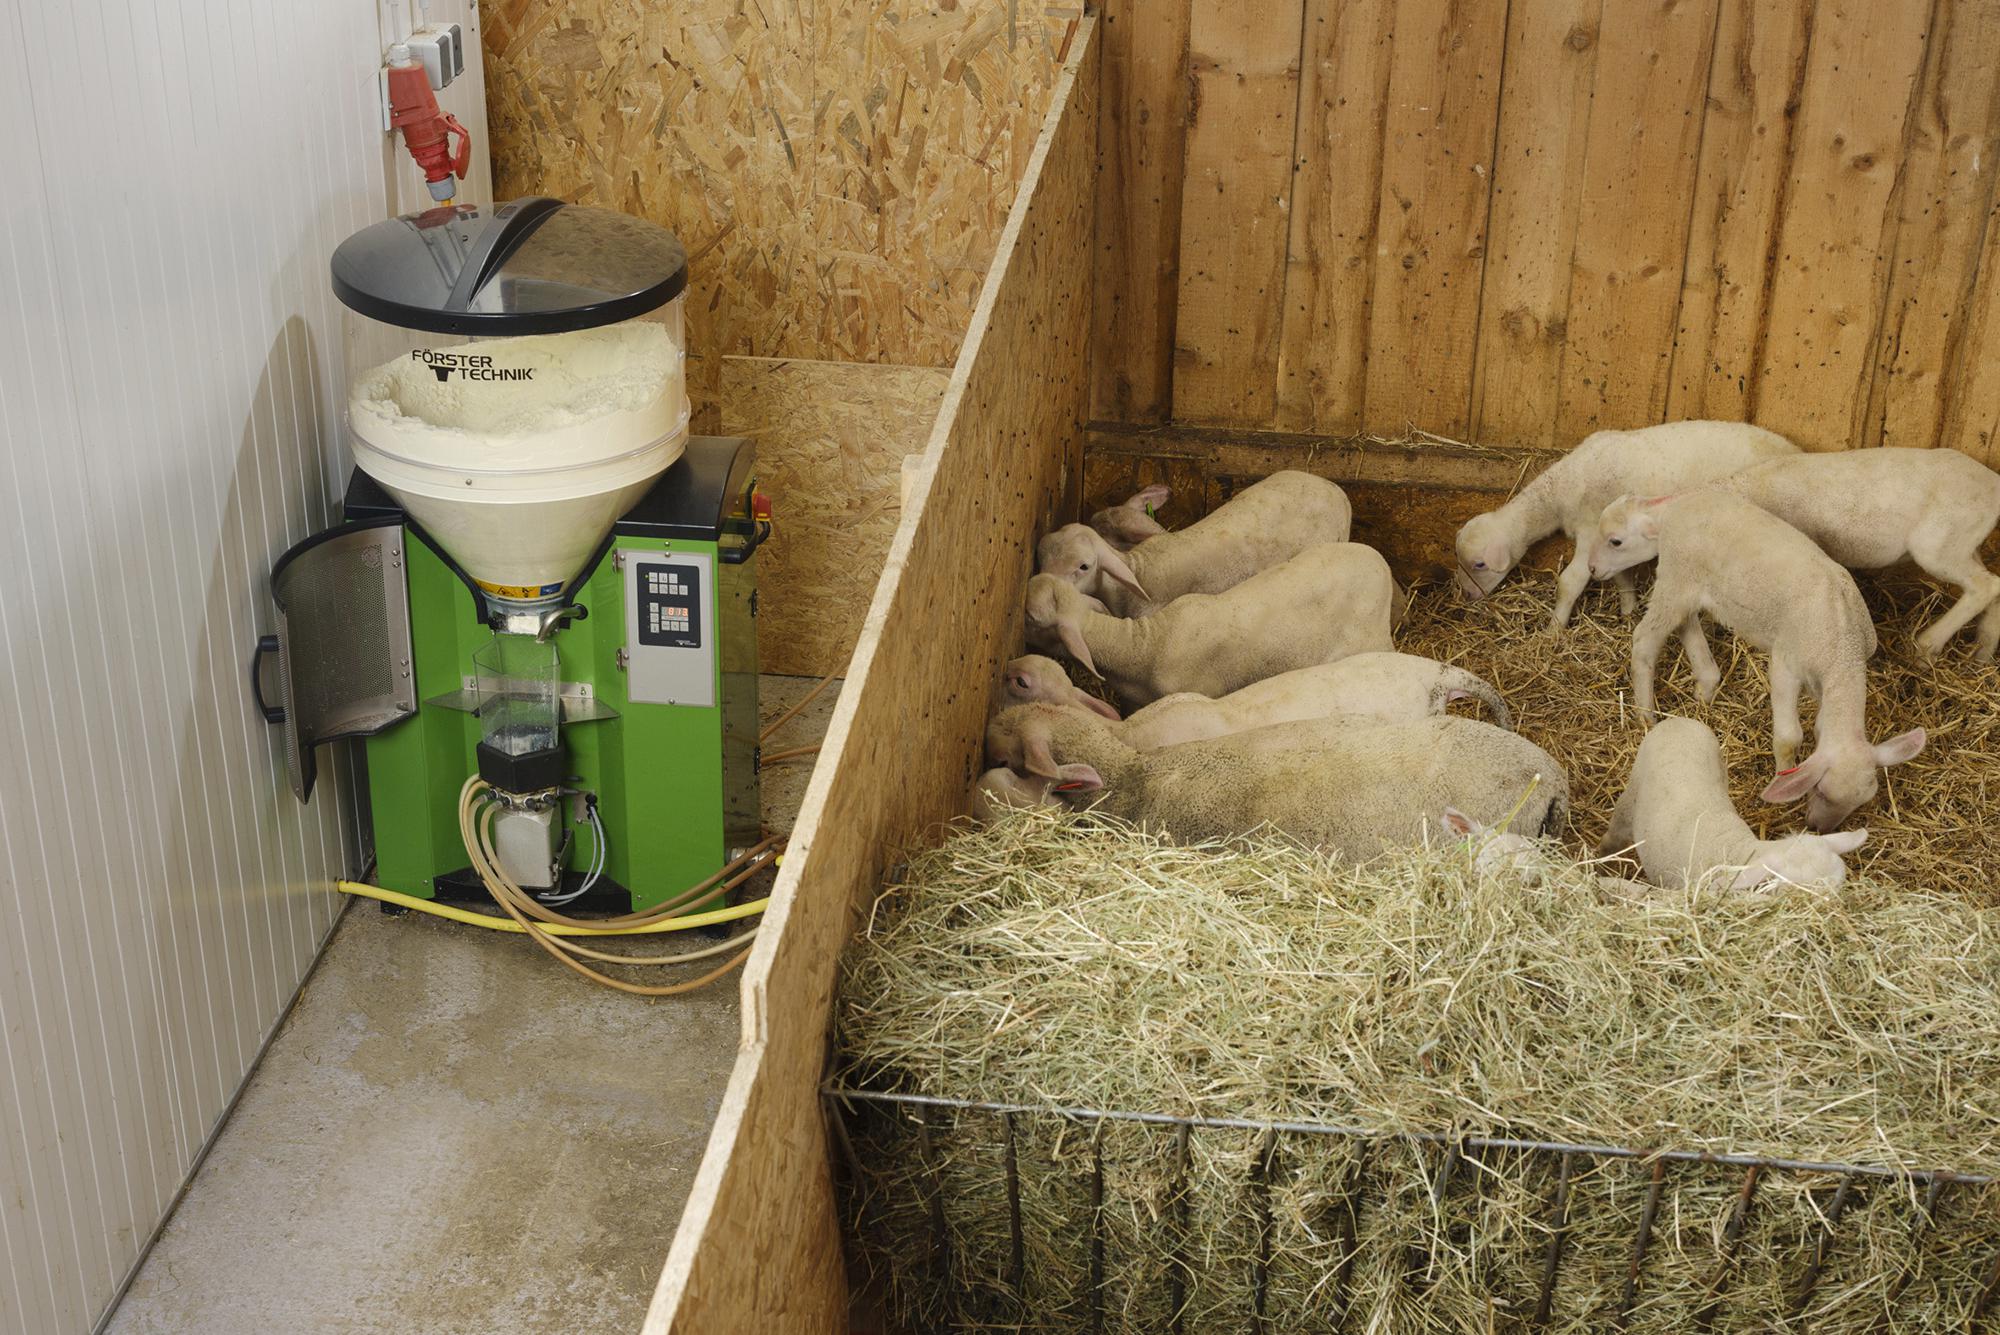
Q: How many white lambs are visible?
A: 11